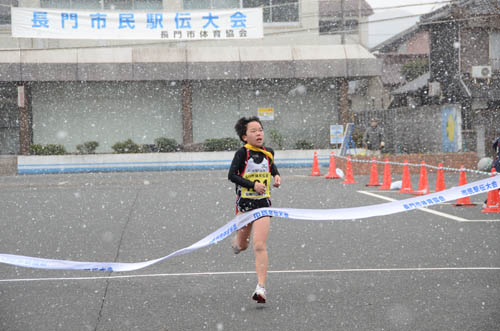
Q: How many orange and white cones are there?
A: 10